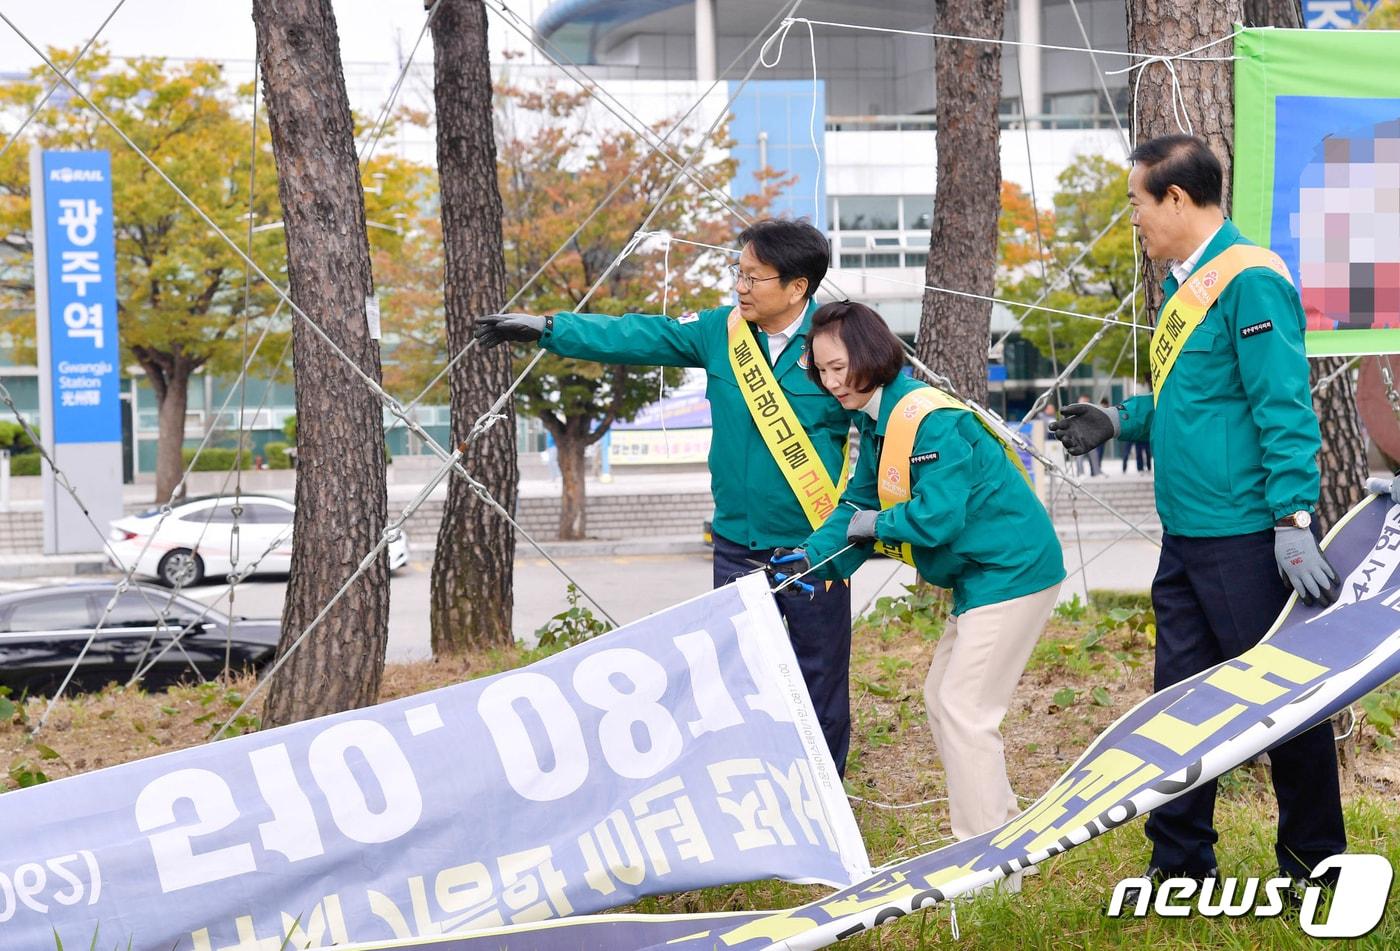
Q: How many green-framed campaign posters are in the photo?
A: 1